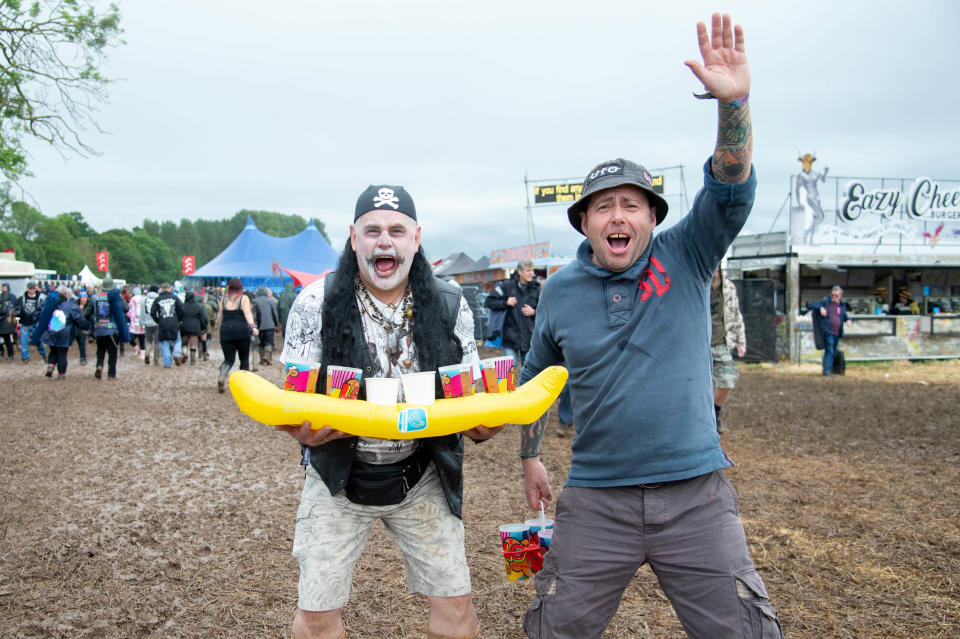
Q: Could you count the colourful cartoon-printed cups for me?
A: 7